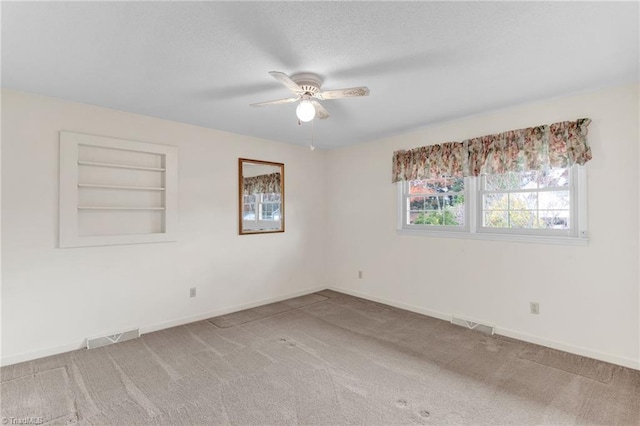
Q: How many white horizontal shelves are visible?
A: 3